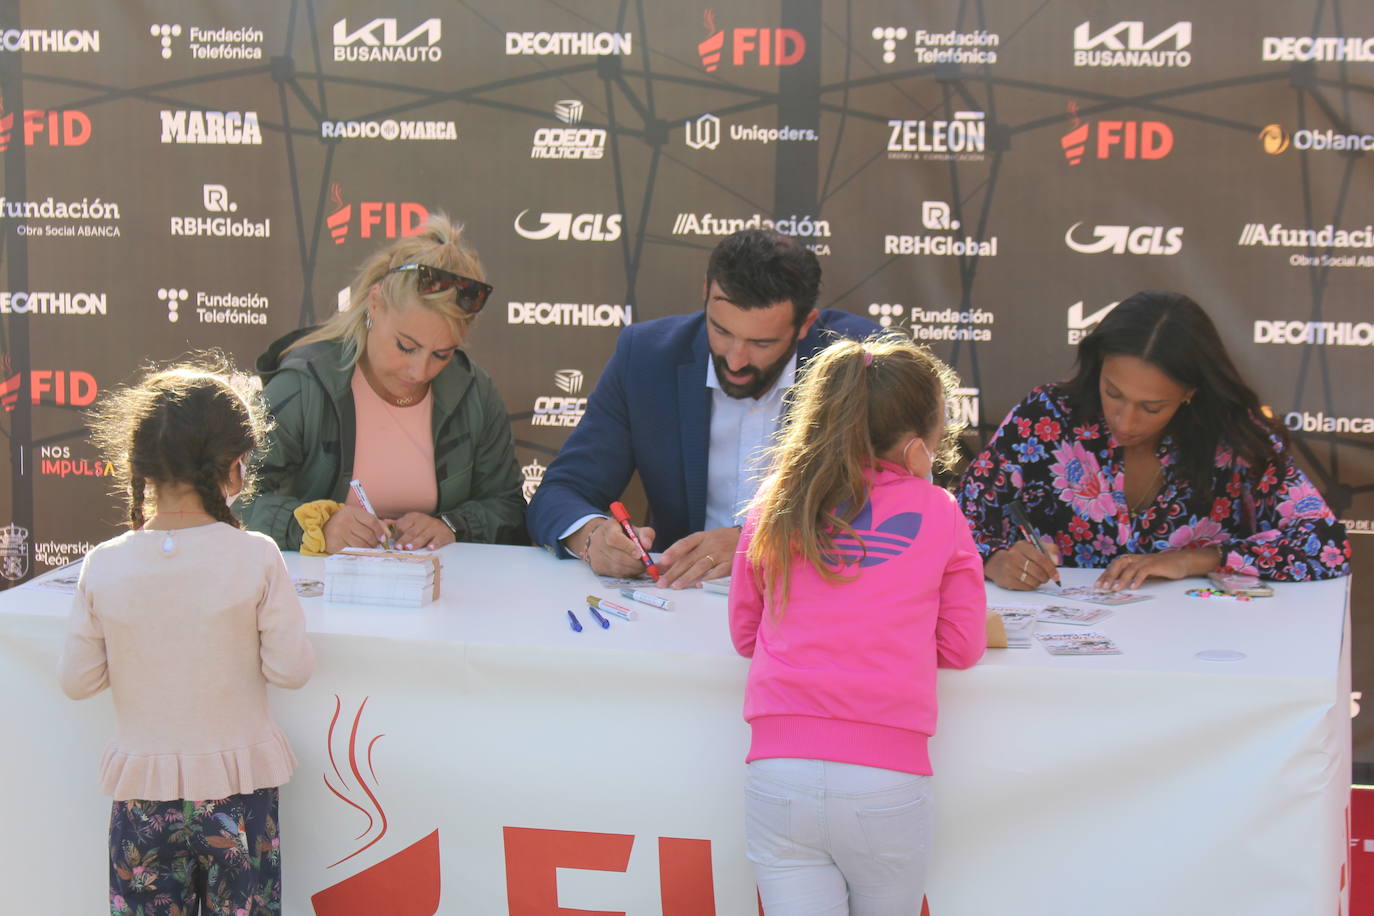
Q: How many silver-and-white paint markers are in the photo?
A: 1